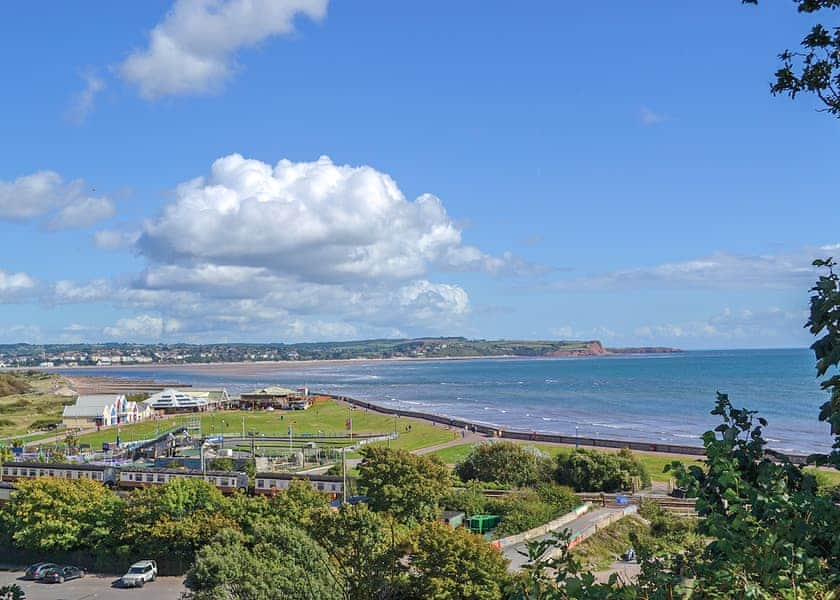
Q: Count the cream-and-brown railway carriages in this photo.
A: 3